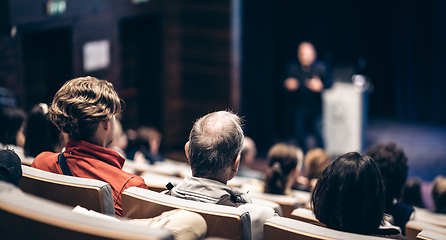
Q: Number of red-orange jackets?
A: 1